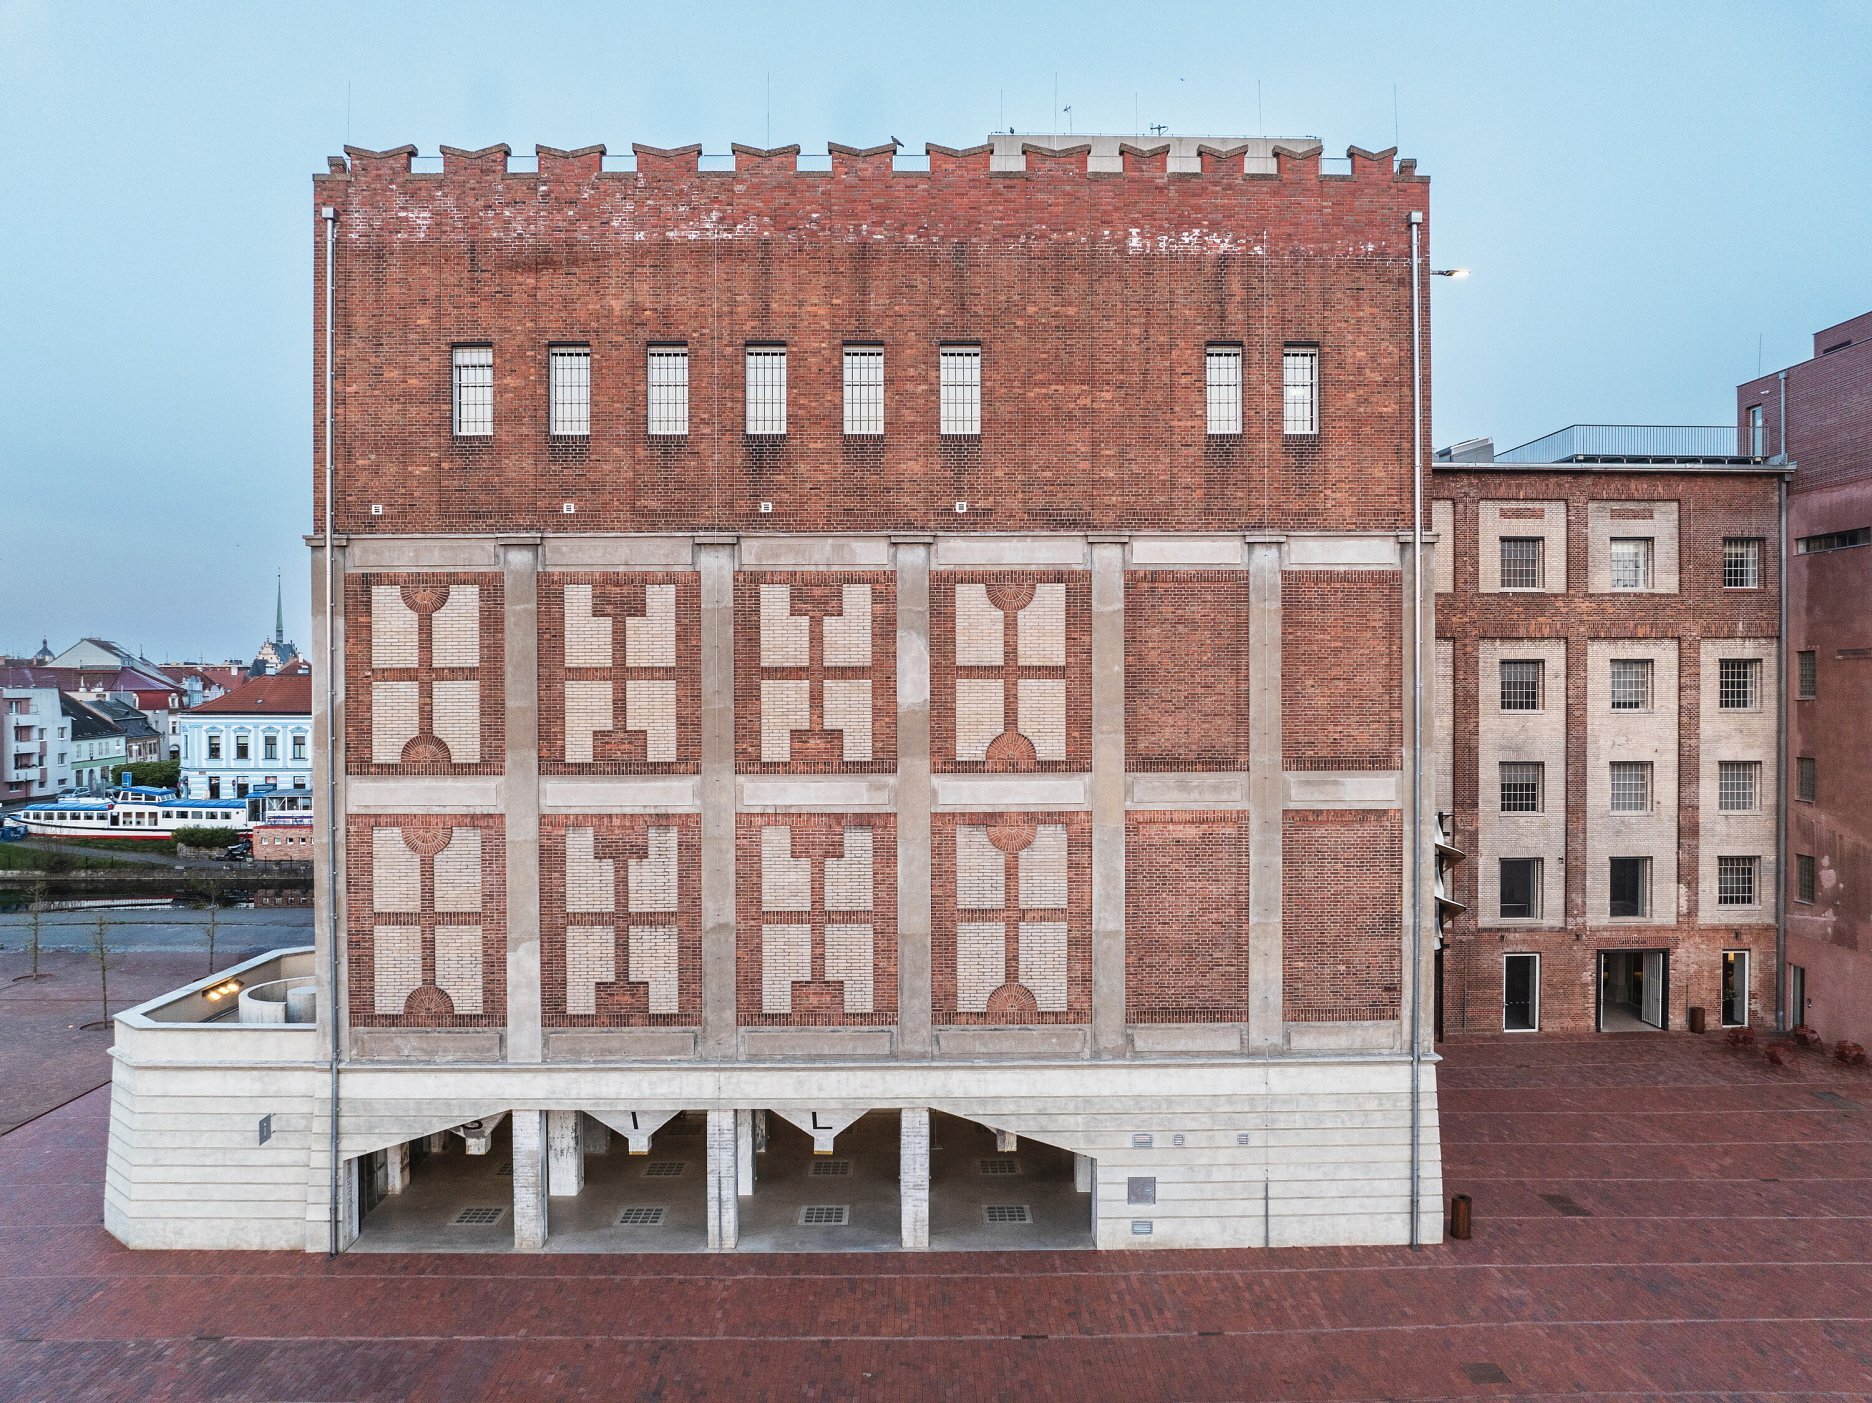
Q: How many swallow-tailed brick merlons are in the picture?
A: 12